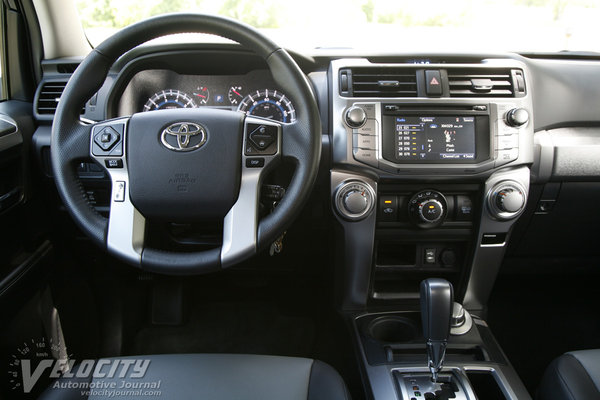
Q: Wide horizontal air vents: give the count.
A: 2